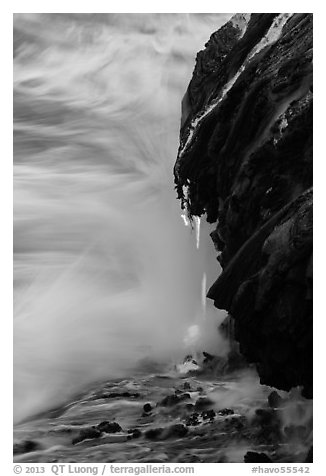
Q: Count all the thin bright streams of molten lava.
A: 2